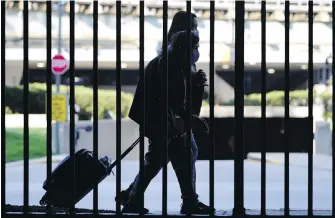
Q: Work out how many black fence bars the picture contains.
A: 15